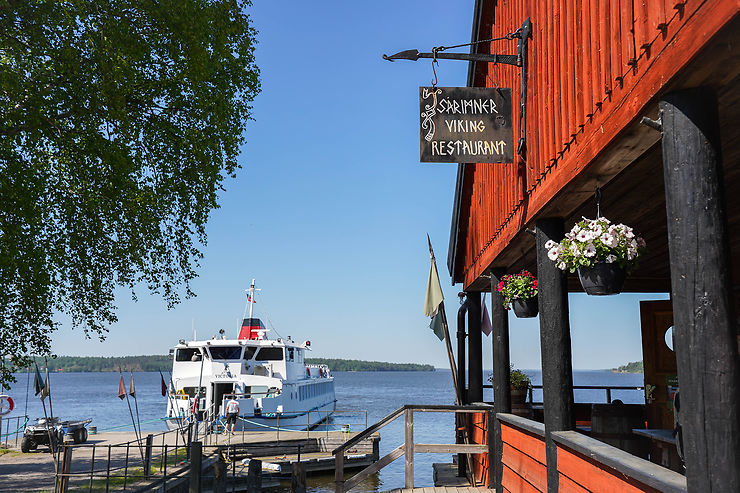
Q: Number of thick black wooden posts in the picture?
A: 4